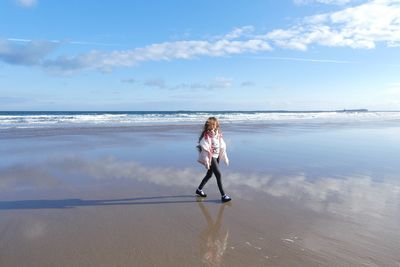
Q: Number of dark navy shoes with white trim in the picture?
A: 2